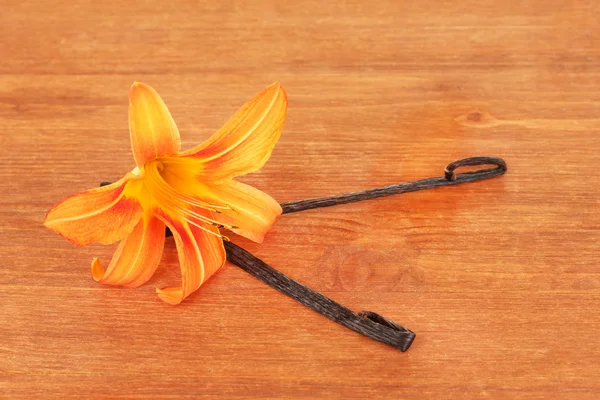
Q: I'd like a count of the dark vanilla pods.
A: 2